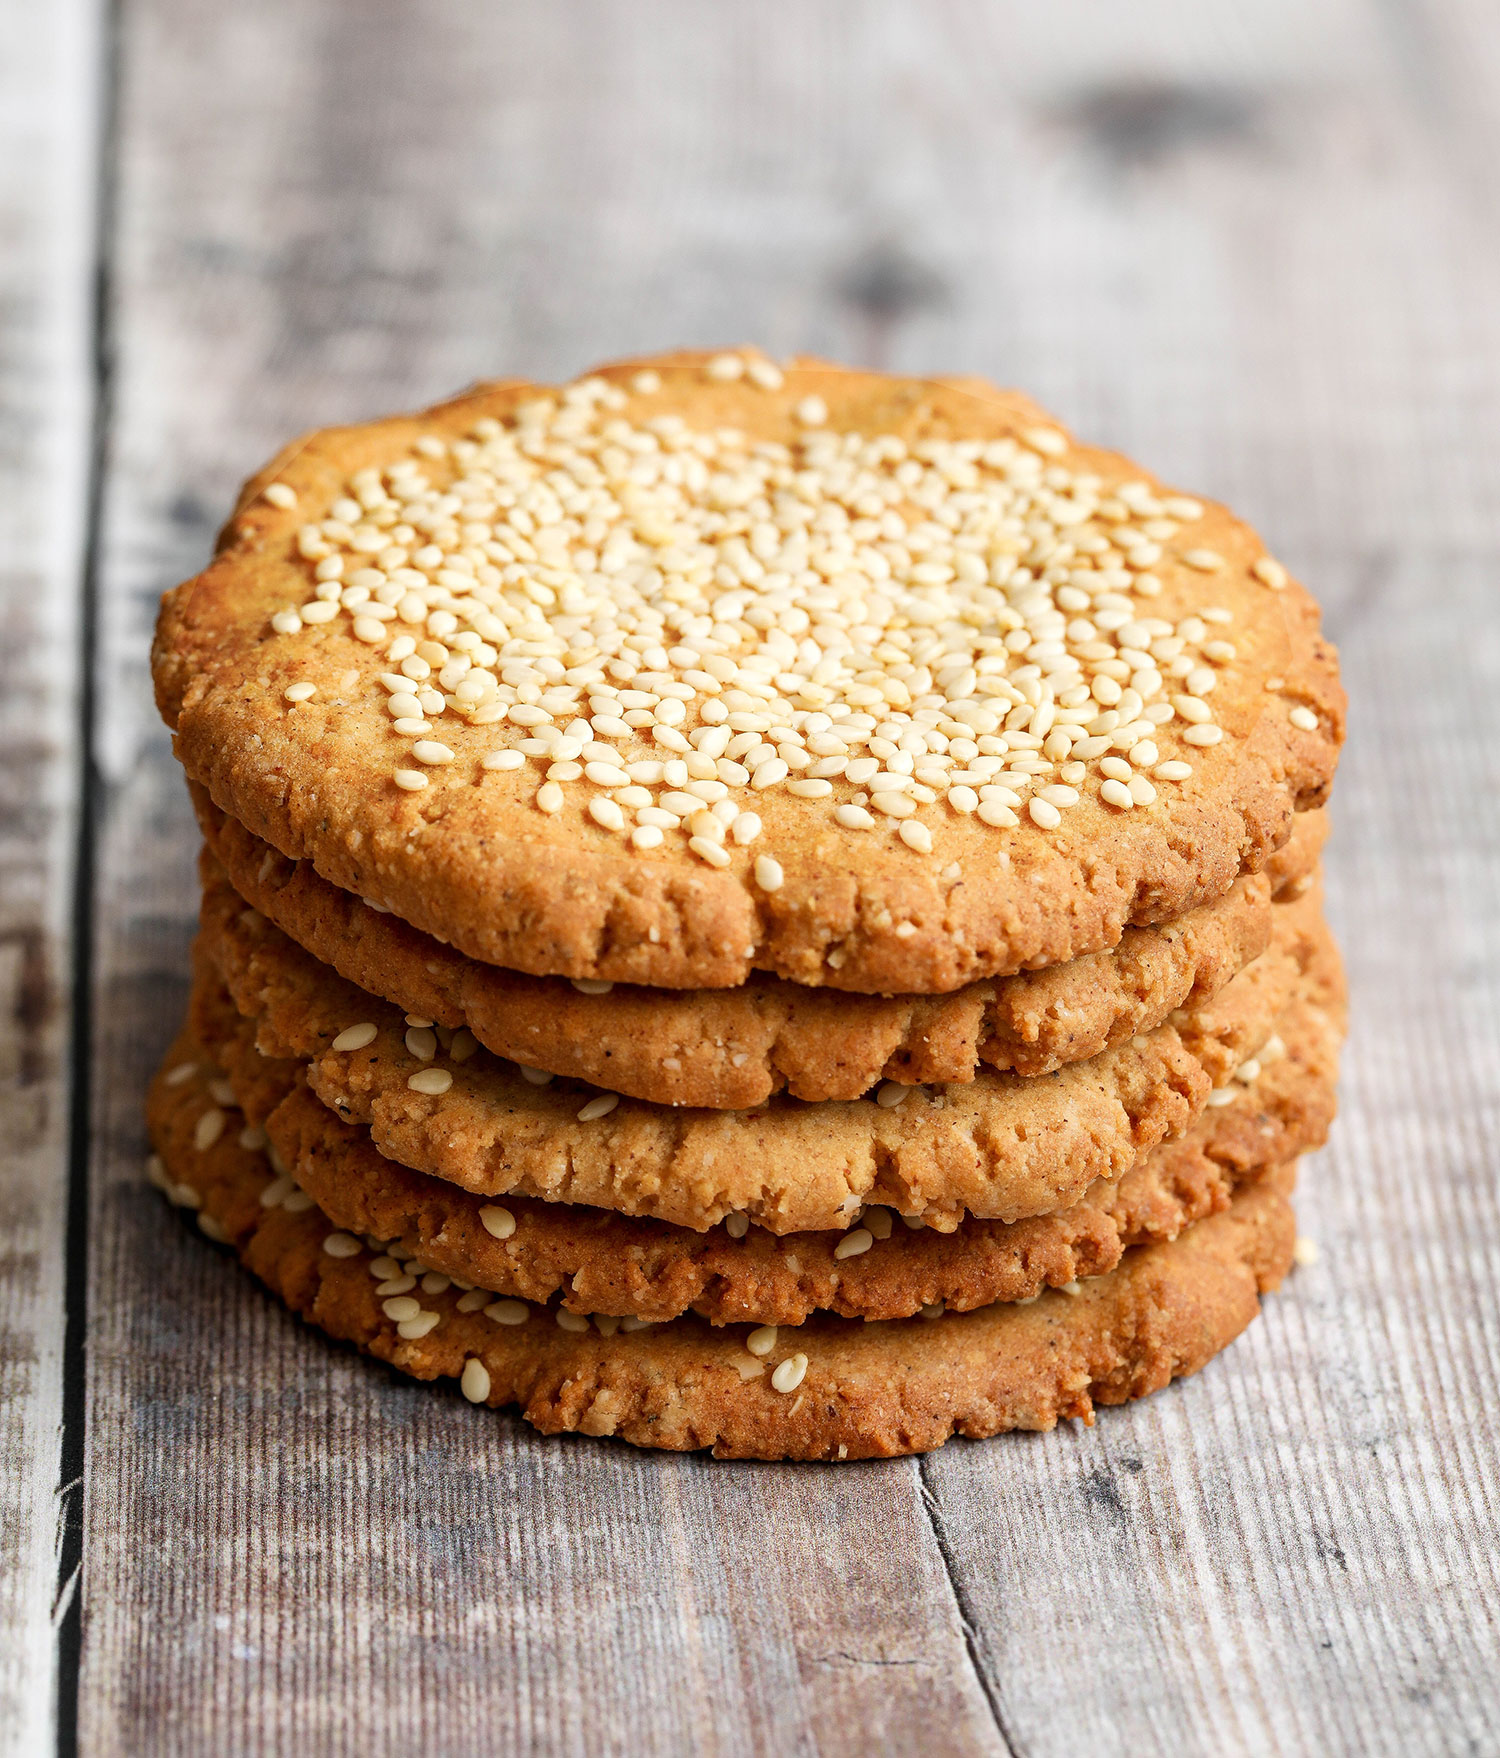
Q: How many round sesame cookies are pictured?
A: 5